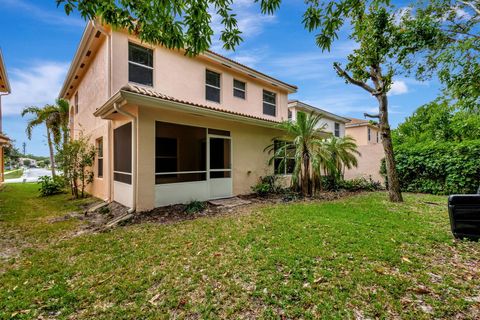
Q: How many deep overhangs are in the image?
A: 2